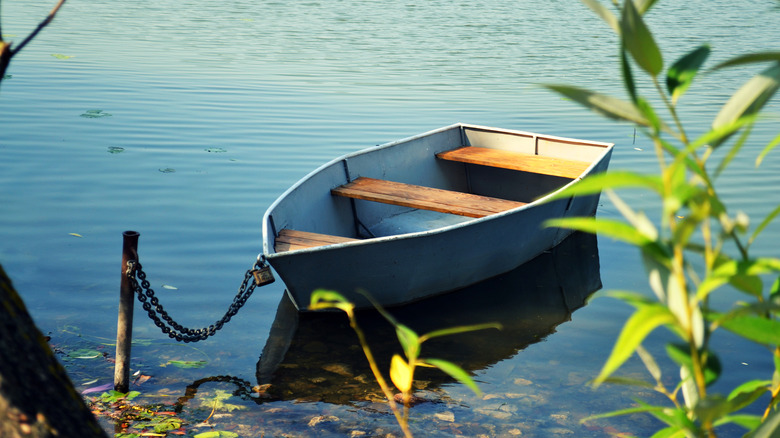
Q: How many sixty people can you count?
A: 0